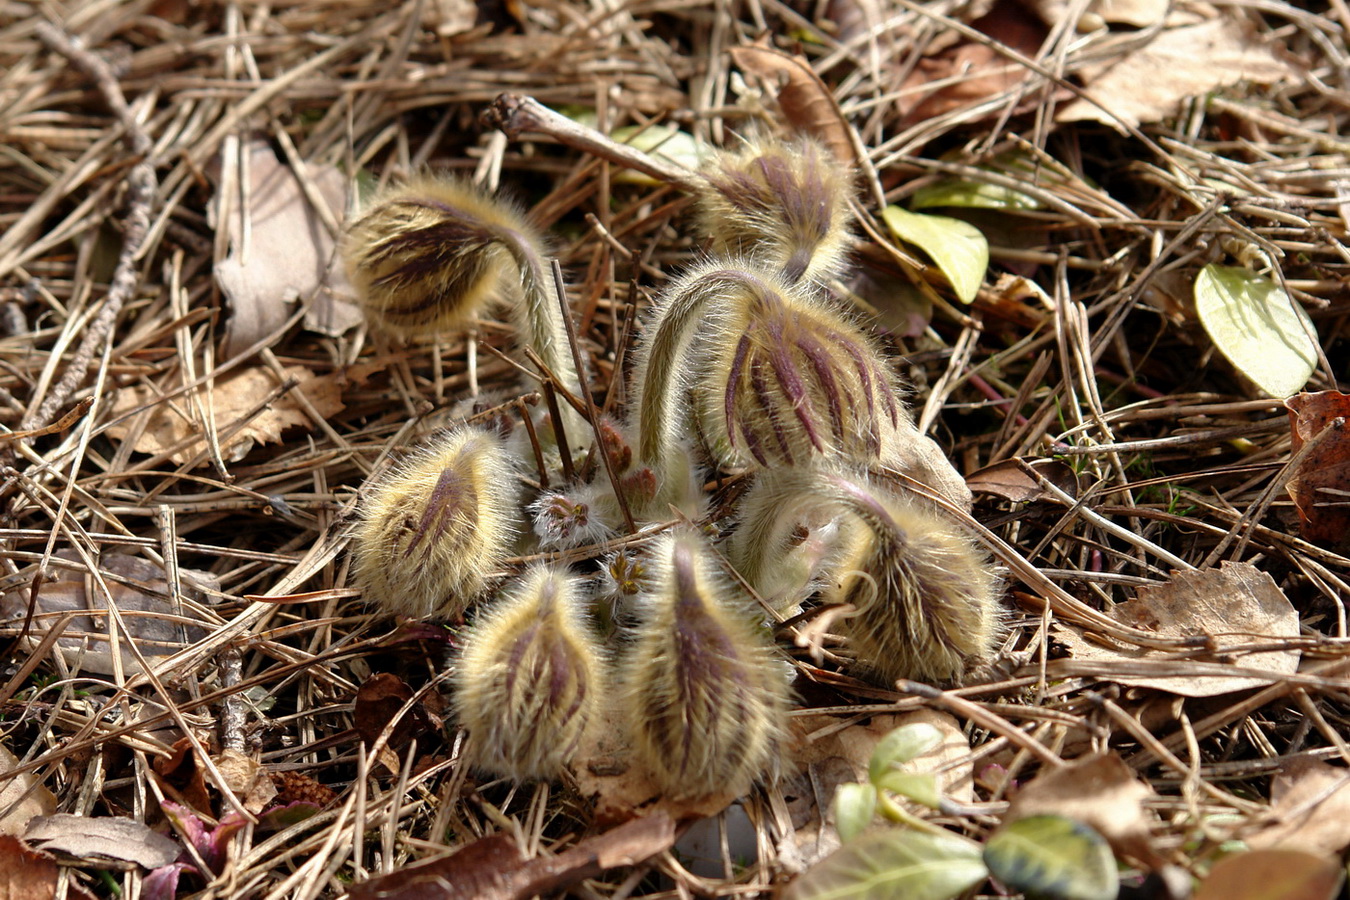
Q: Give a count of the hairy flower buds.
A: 7